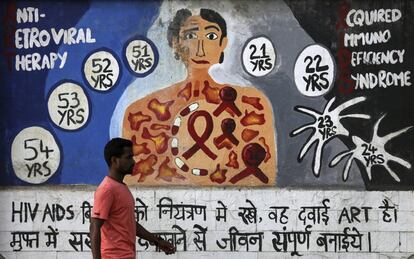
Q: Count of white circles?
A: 6